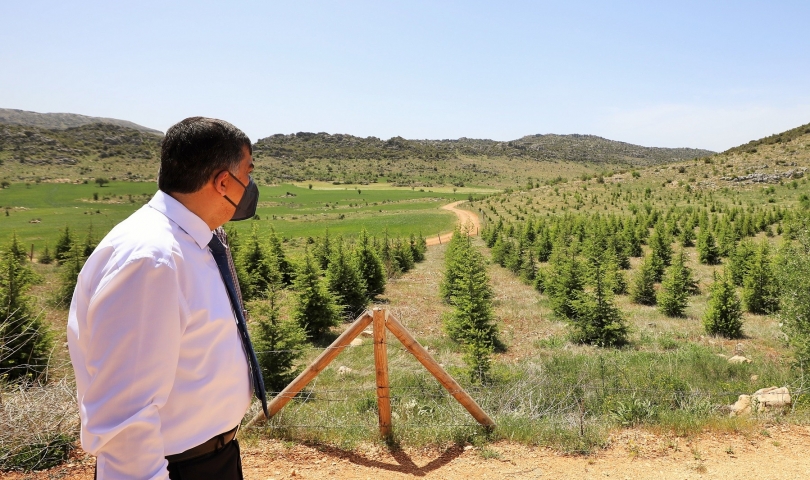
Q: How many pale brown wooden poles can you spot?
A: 3